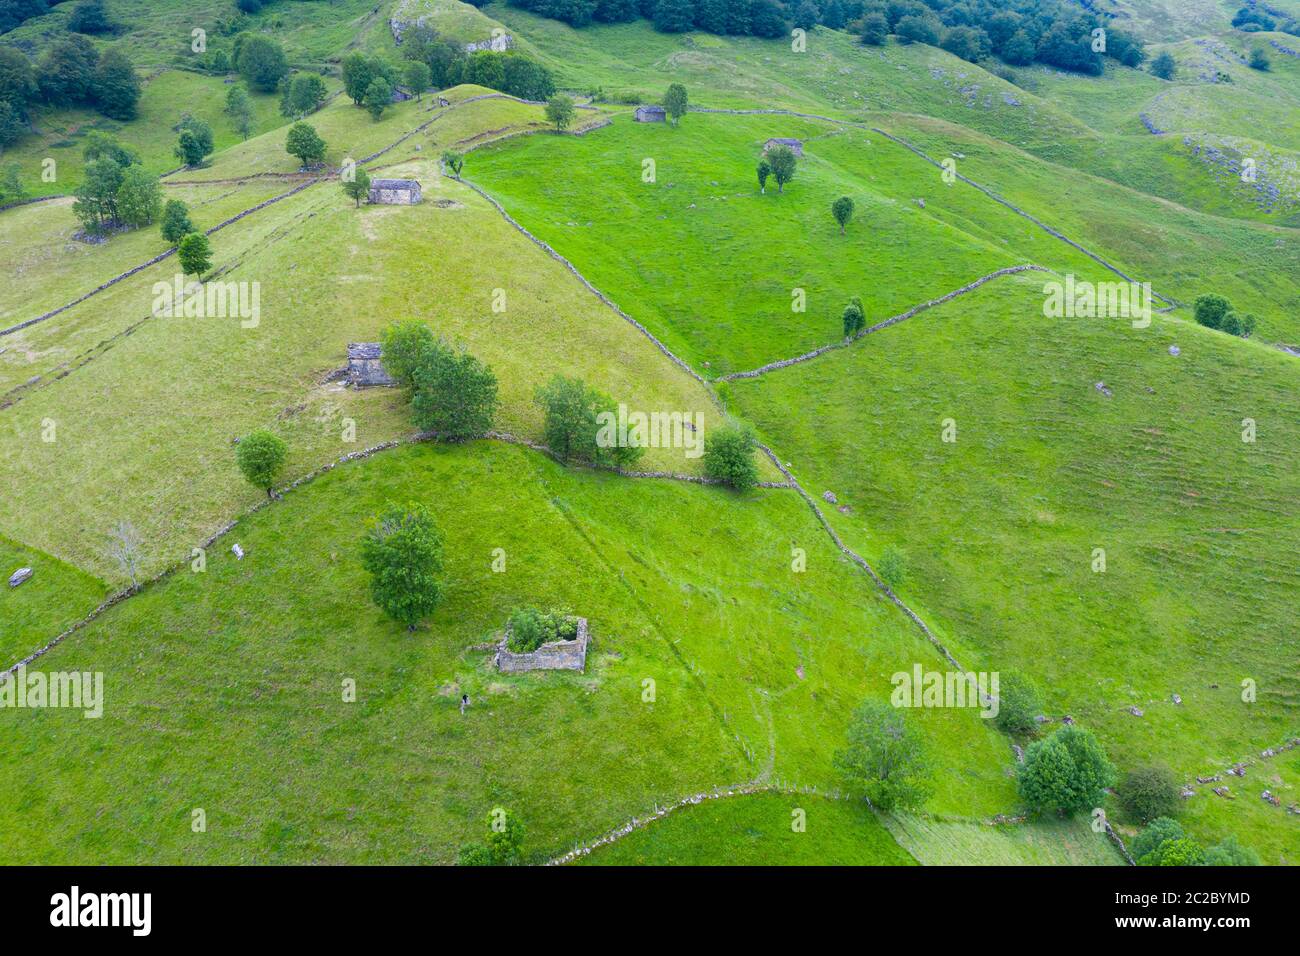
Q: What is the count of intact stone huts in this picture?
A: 4